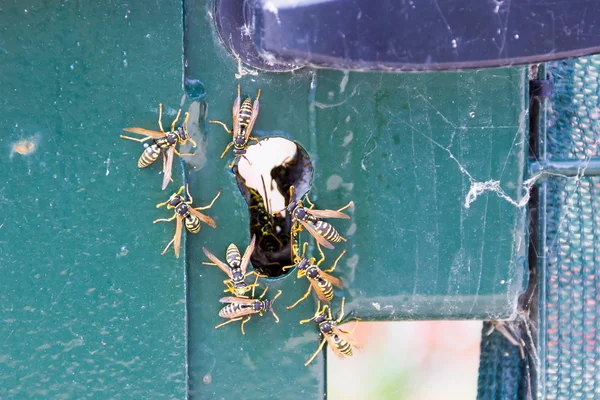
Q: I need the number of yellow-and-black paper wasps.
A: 8